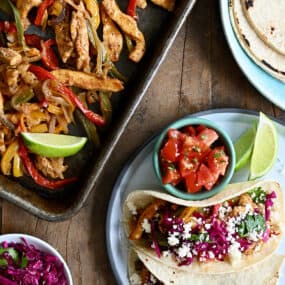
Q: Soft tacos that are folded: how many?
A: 2